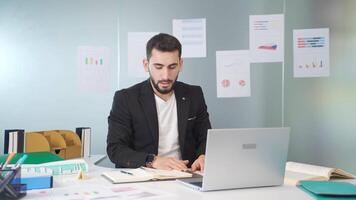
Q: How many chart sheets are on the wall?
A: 6